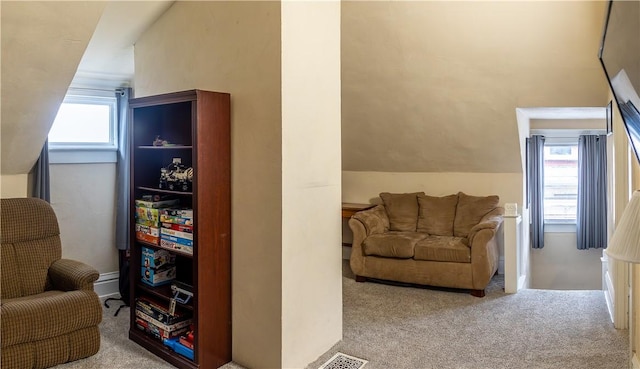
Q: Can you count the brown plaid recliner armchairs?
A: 1